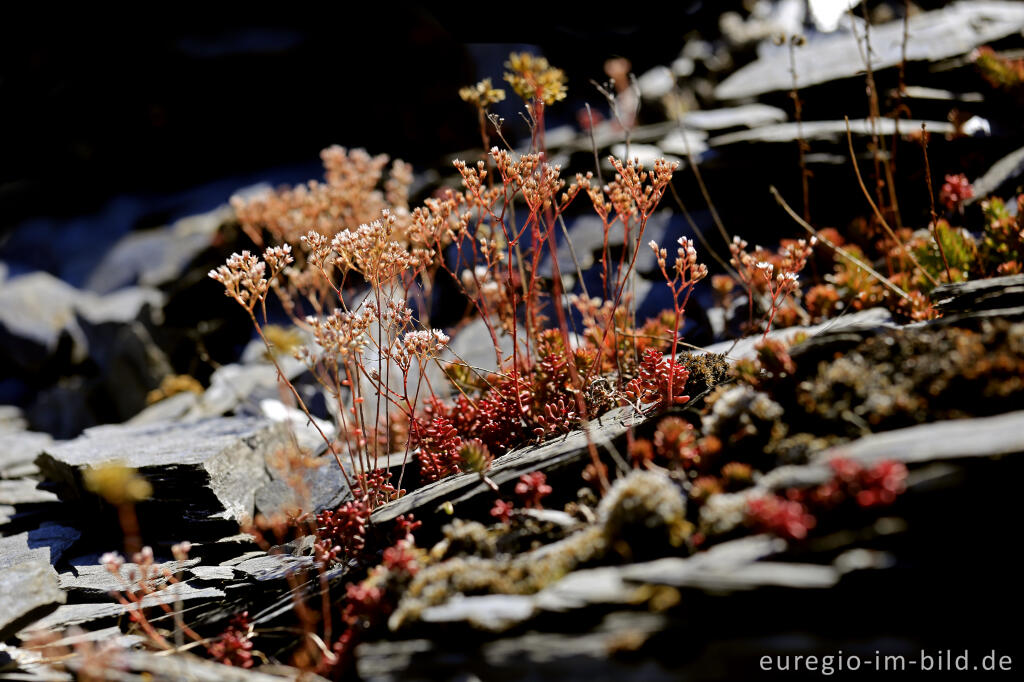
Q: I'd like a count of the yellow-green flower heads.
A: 3